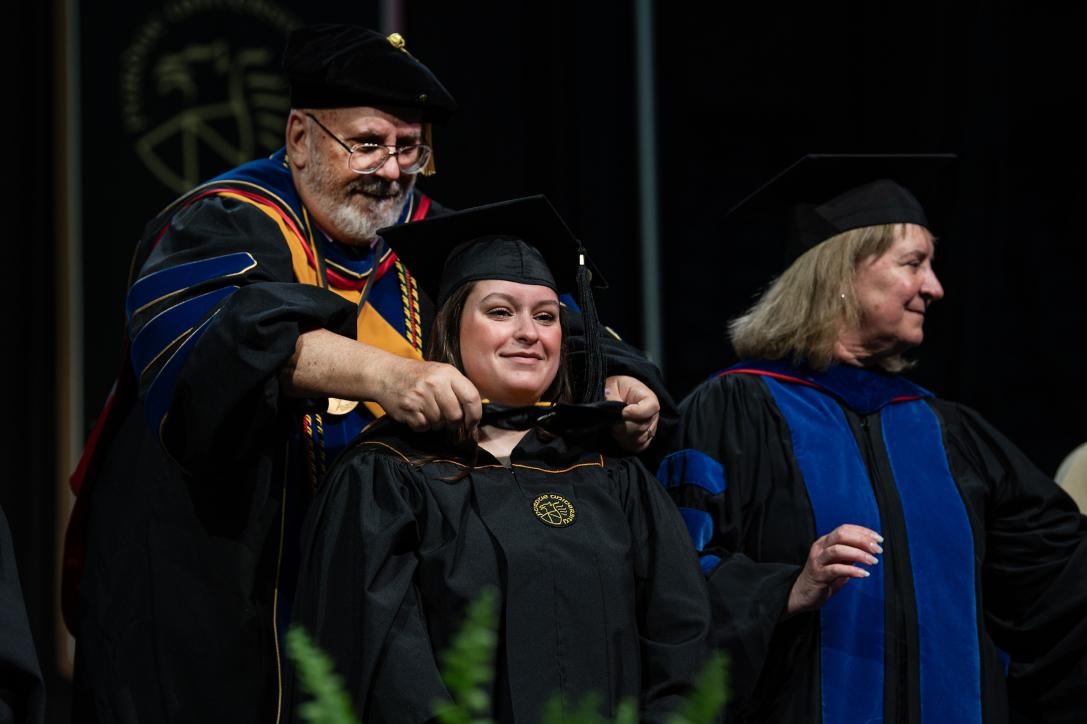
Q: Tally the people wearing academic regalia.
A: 3